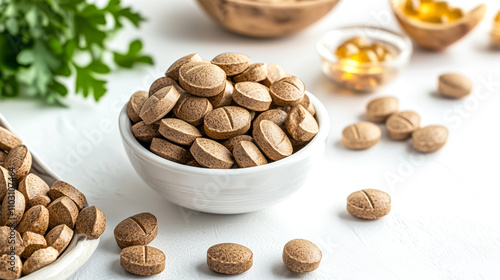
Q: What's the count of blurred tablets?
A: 5